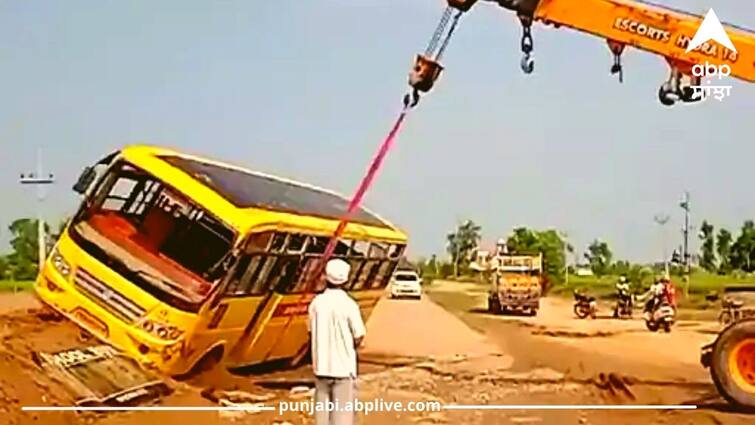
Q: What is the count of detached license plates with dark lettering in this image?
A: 0